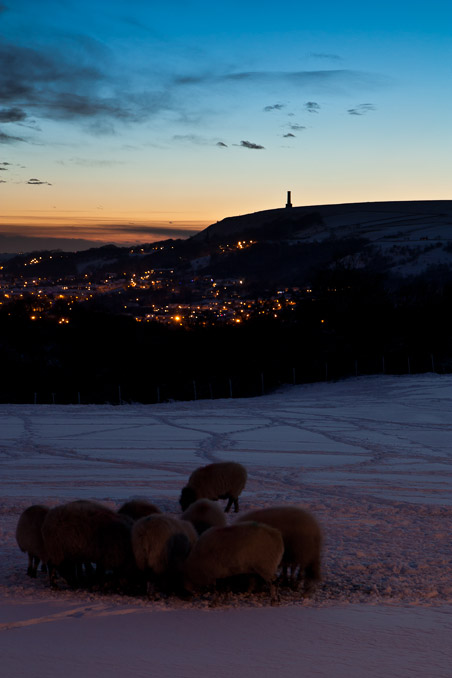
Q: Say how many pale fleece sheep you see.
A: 8